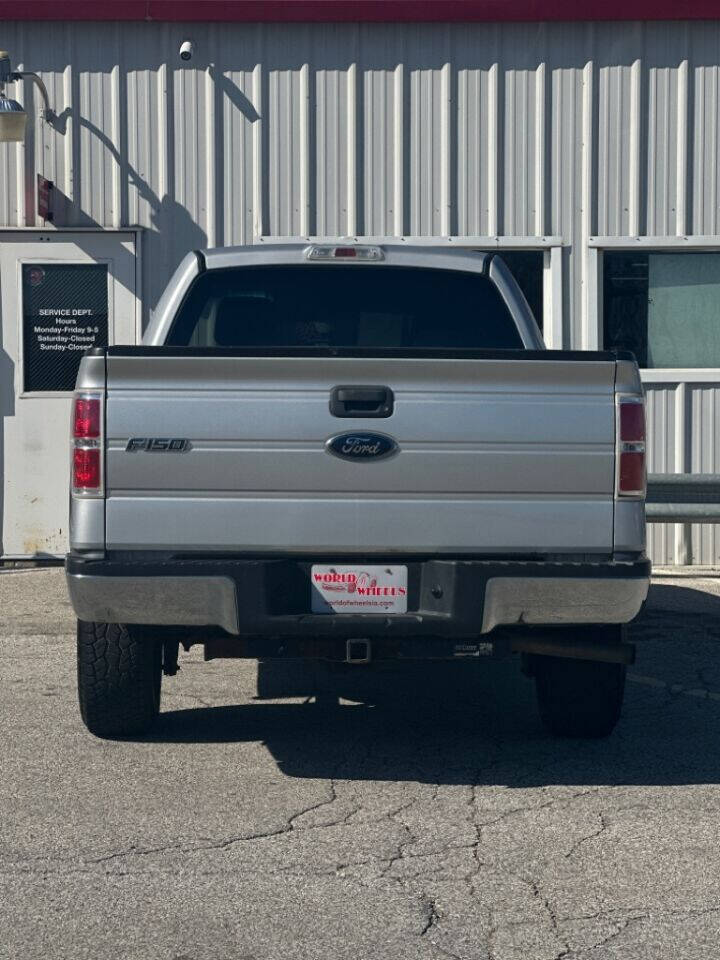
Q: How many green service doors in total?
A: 0